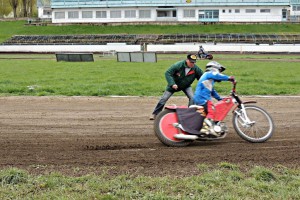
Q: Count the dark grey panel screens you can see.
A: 3